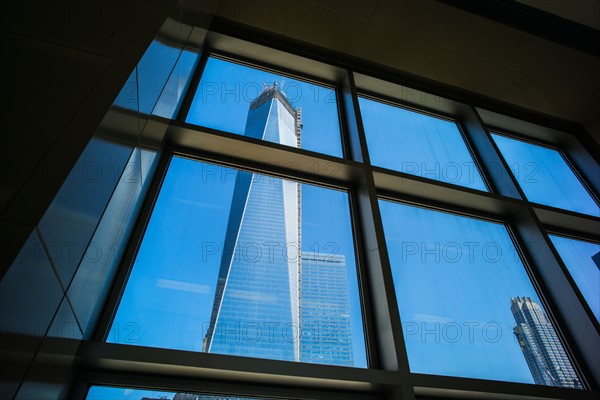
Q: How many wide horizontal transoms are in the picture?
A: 2